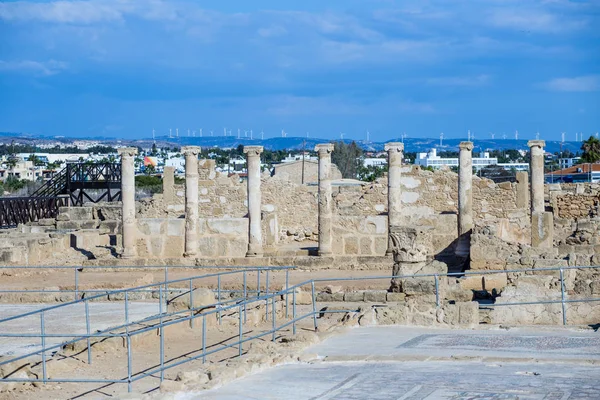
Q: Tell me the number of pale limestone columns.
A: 7